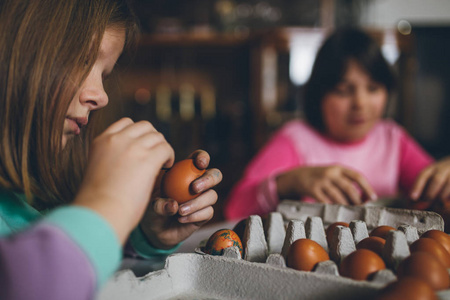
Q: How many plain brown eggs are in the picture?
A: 10